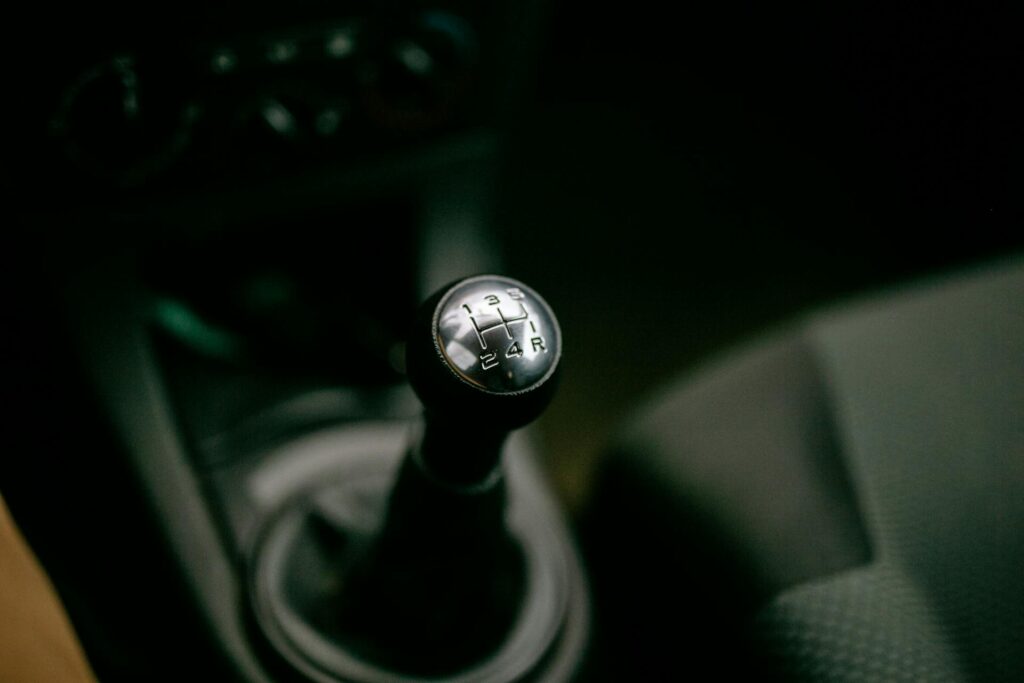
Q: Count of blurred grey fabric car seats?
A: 1